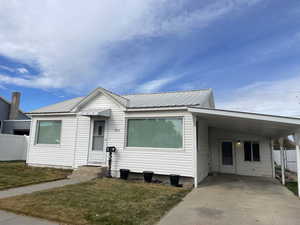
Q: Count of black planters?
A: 3